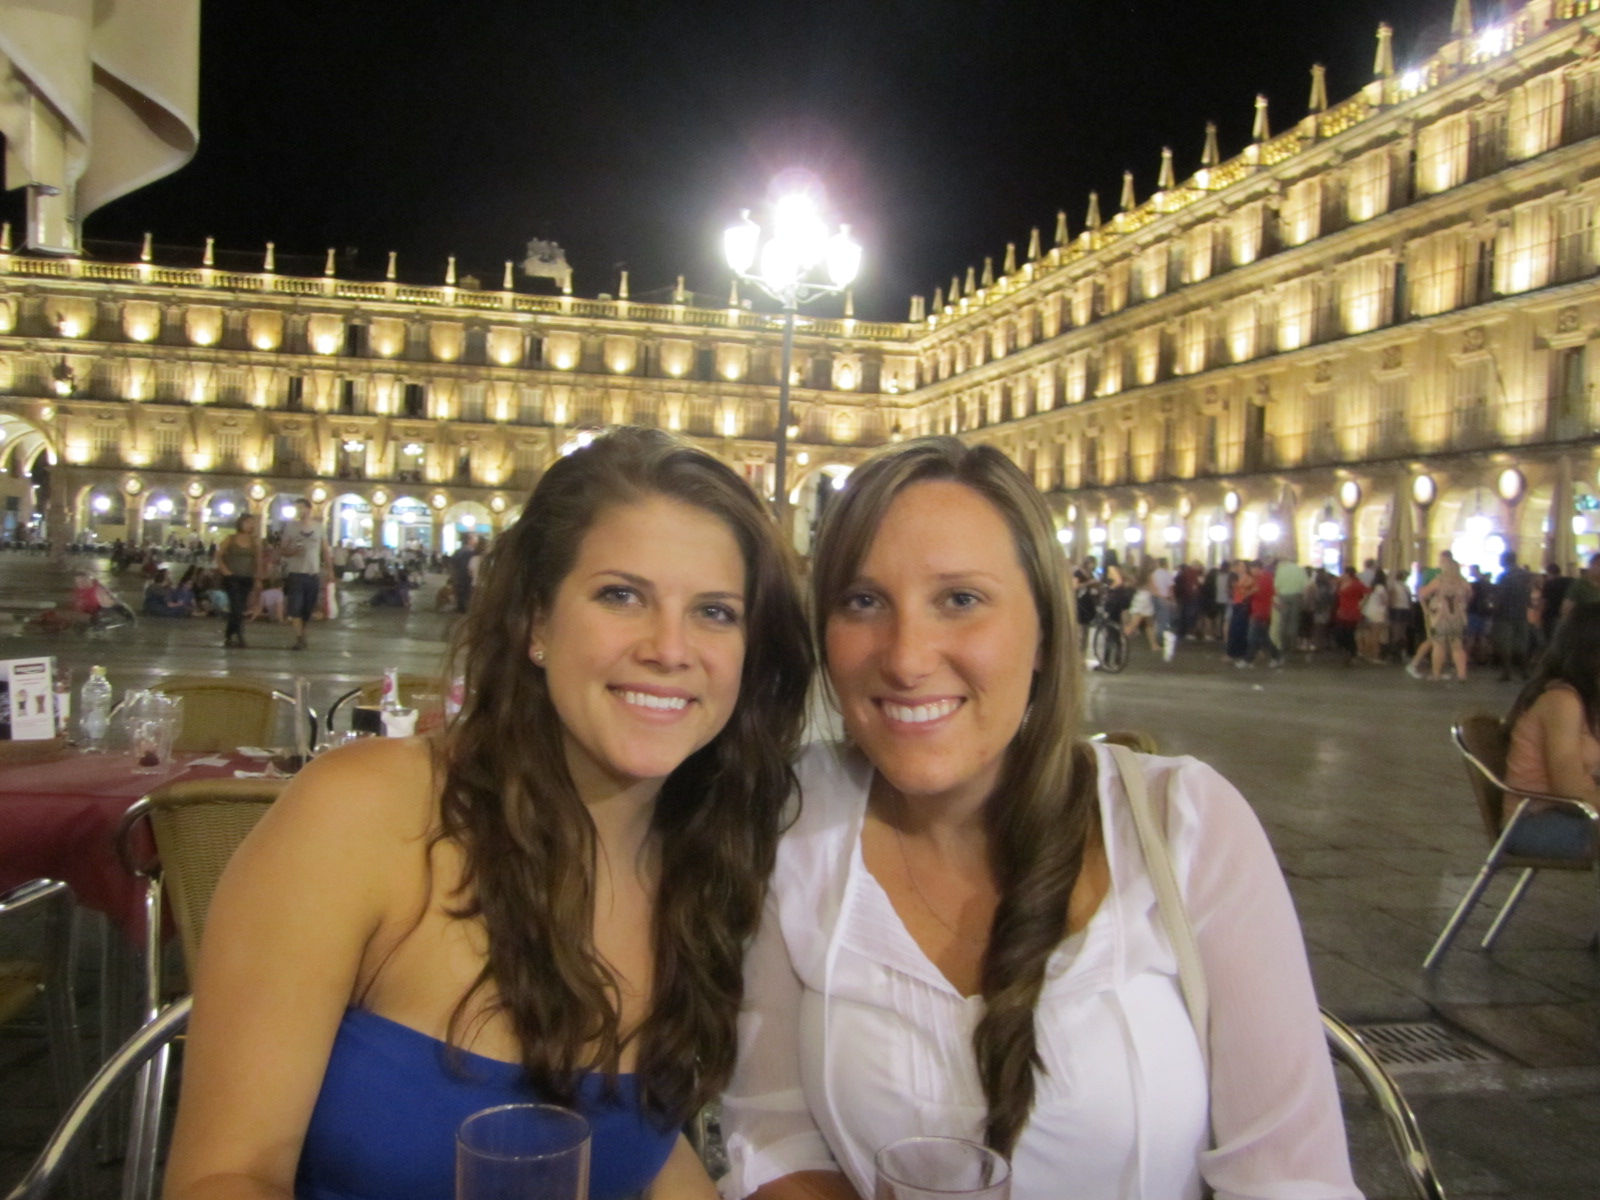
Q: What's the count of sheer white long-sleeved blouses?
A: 1